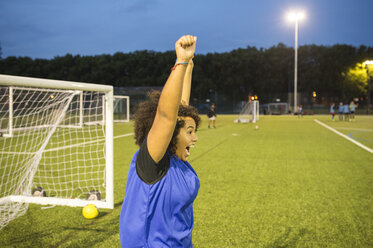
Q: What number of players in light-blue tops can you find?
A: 4